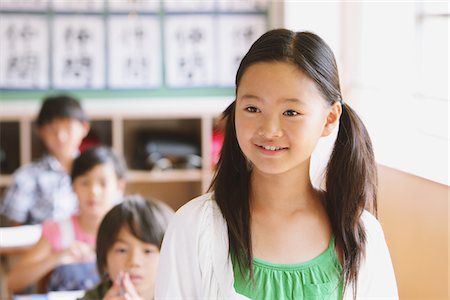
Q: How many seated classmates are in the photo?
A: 3